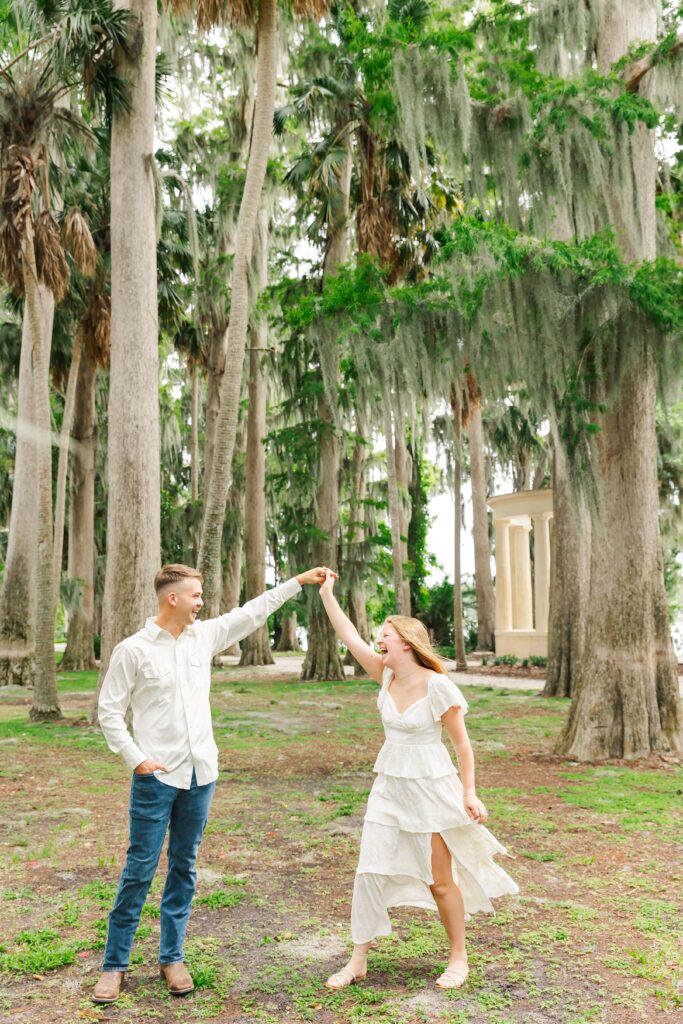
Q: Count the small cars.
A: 0